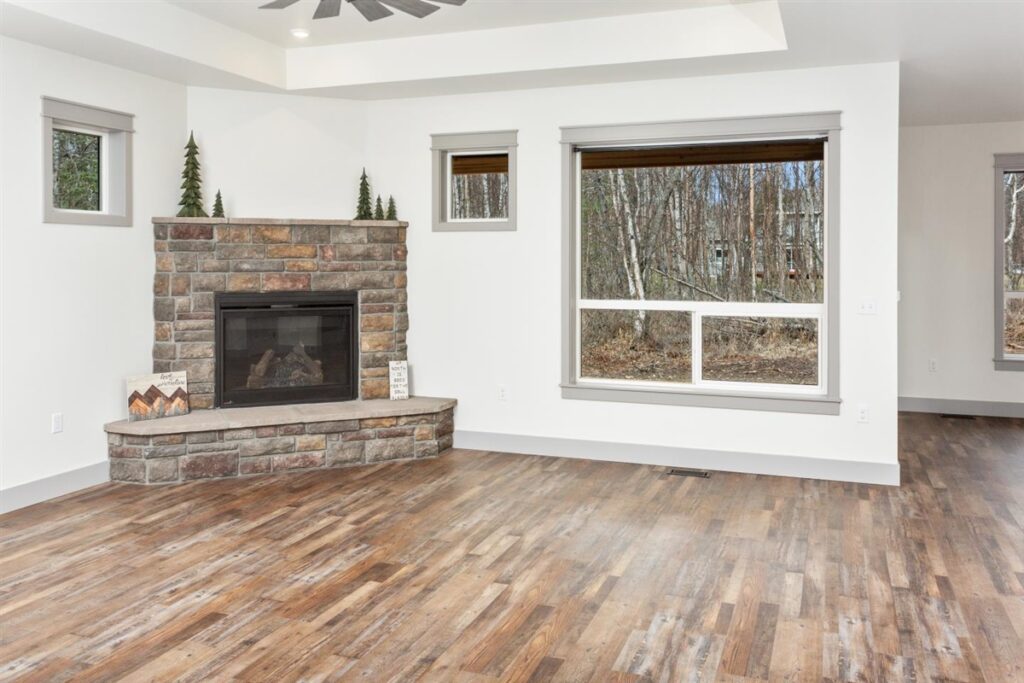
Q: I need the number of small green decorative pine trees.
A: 5